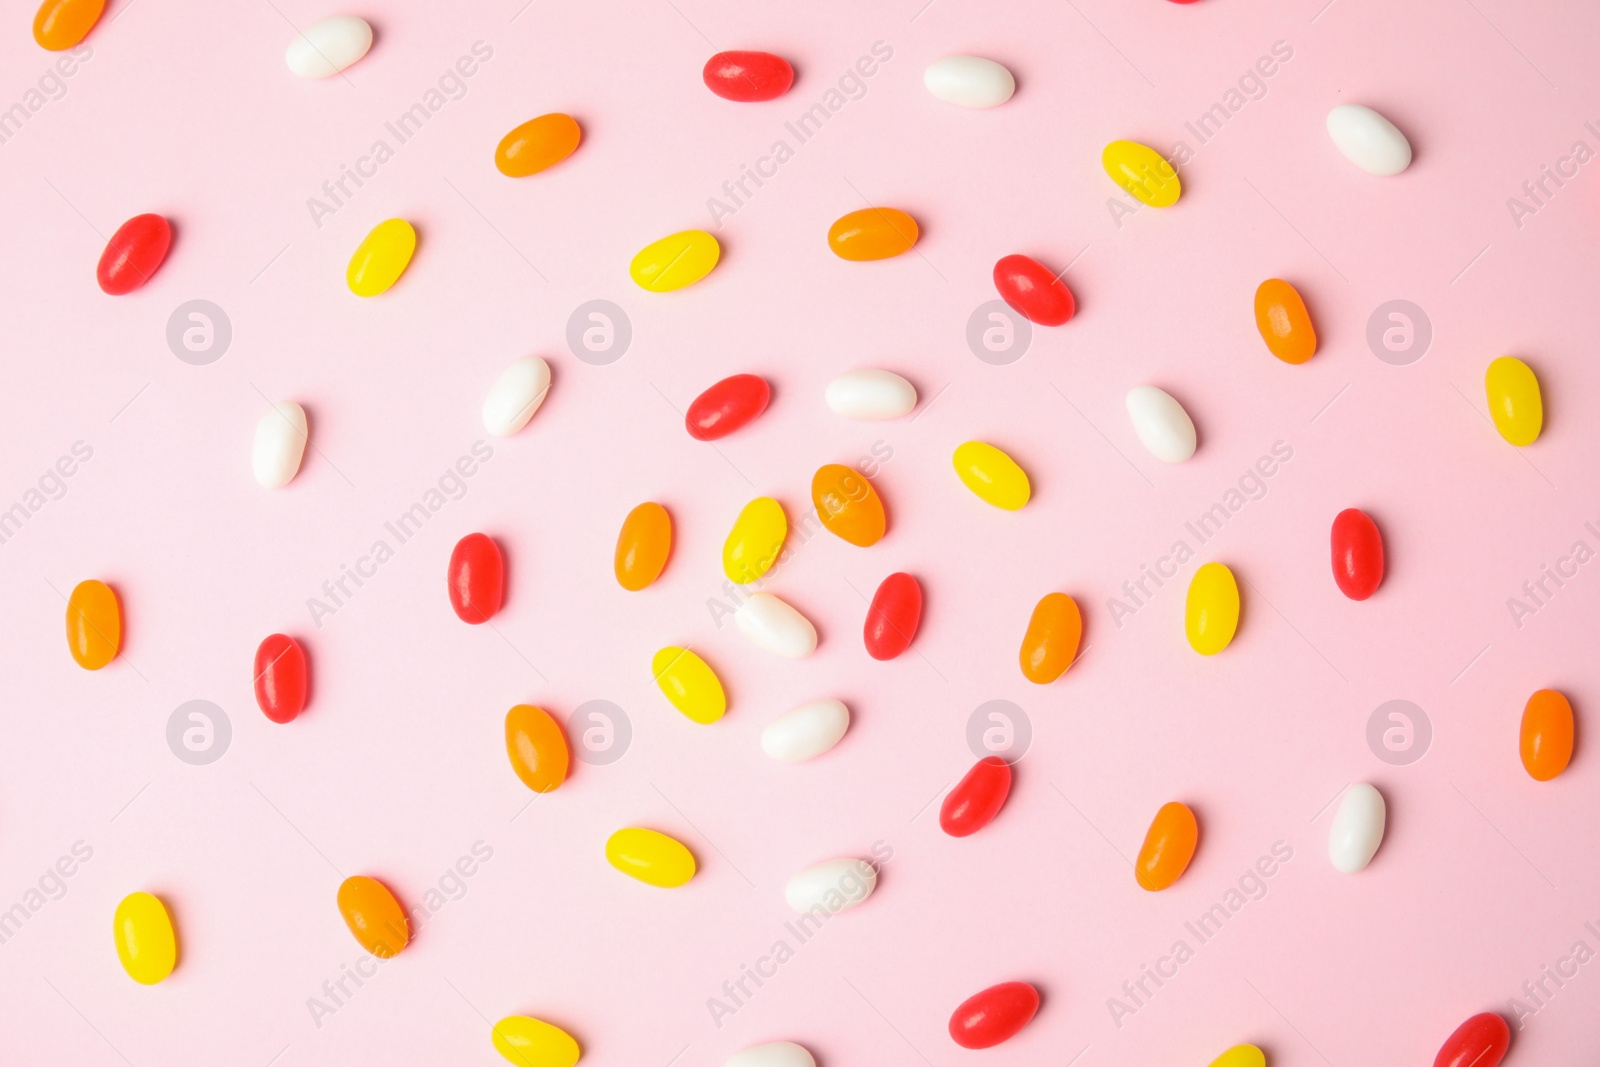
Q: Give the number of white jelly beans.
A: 12